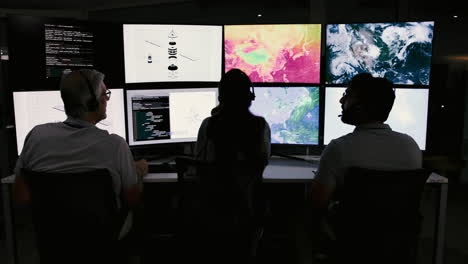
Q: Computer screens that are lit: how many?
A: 8